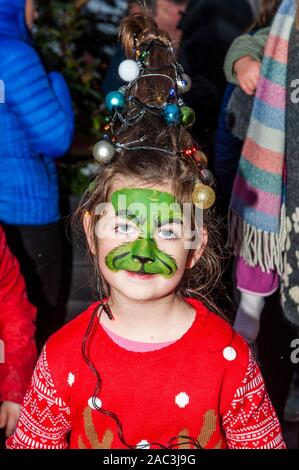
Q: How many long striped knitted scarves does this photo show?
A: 1